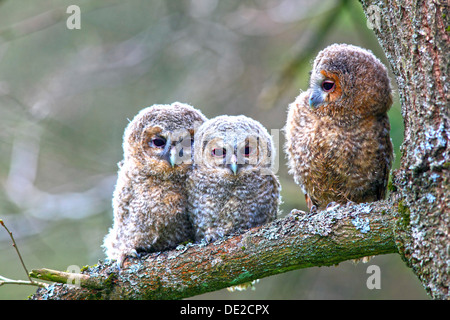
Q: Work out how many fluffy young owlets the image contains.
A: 3